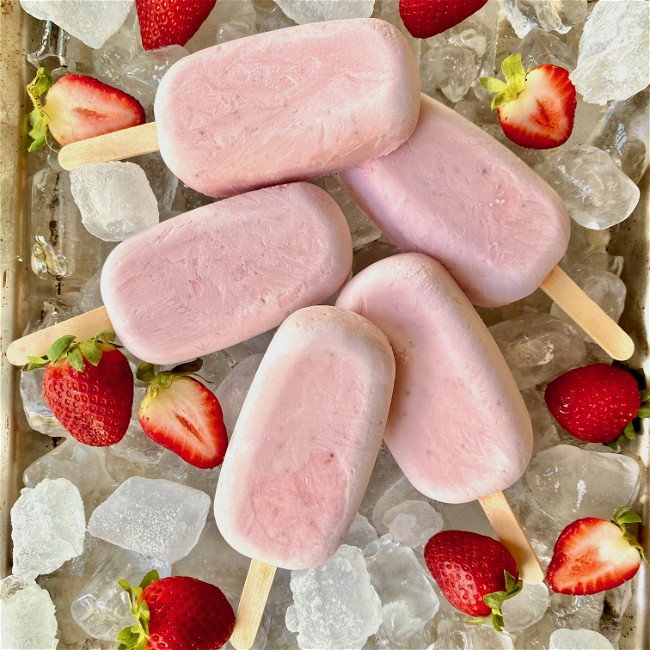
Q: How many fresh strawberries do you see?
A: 10